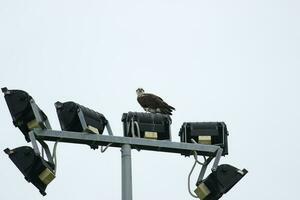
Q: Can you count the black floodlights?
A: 6